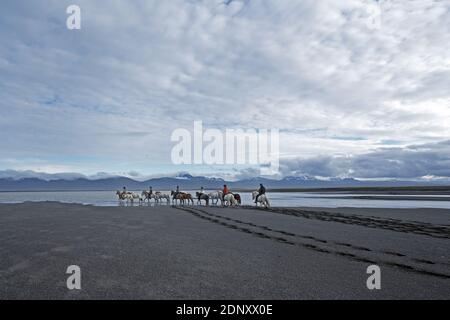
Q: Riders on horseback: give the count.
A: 6